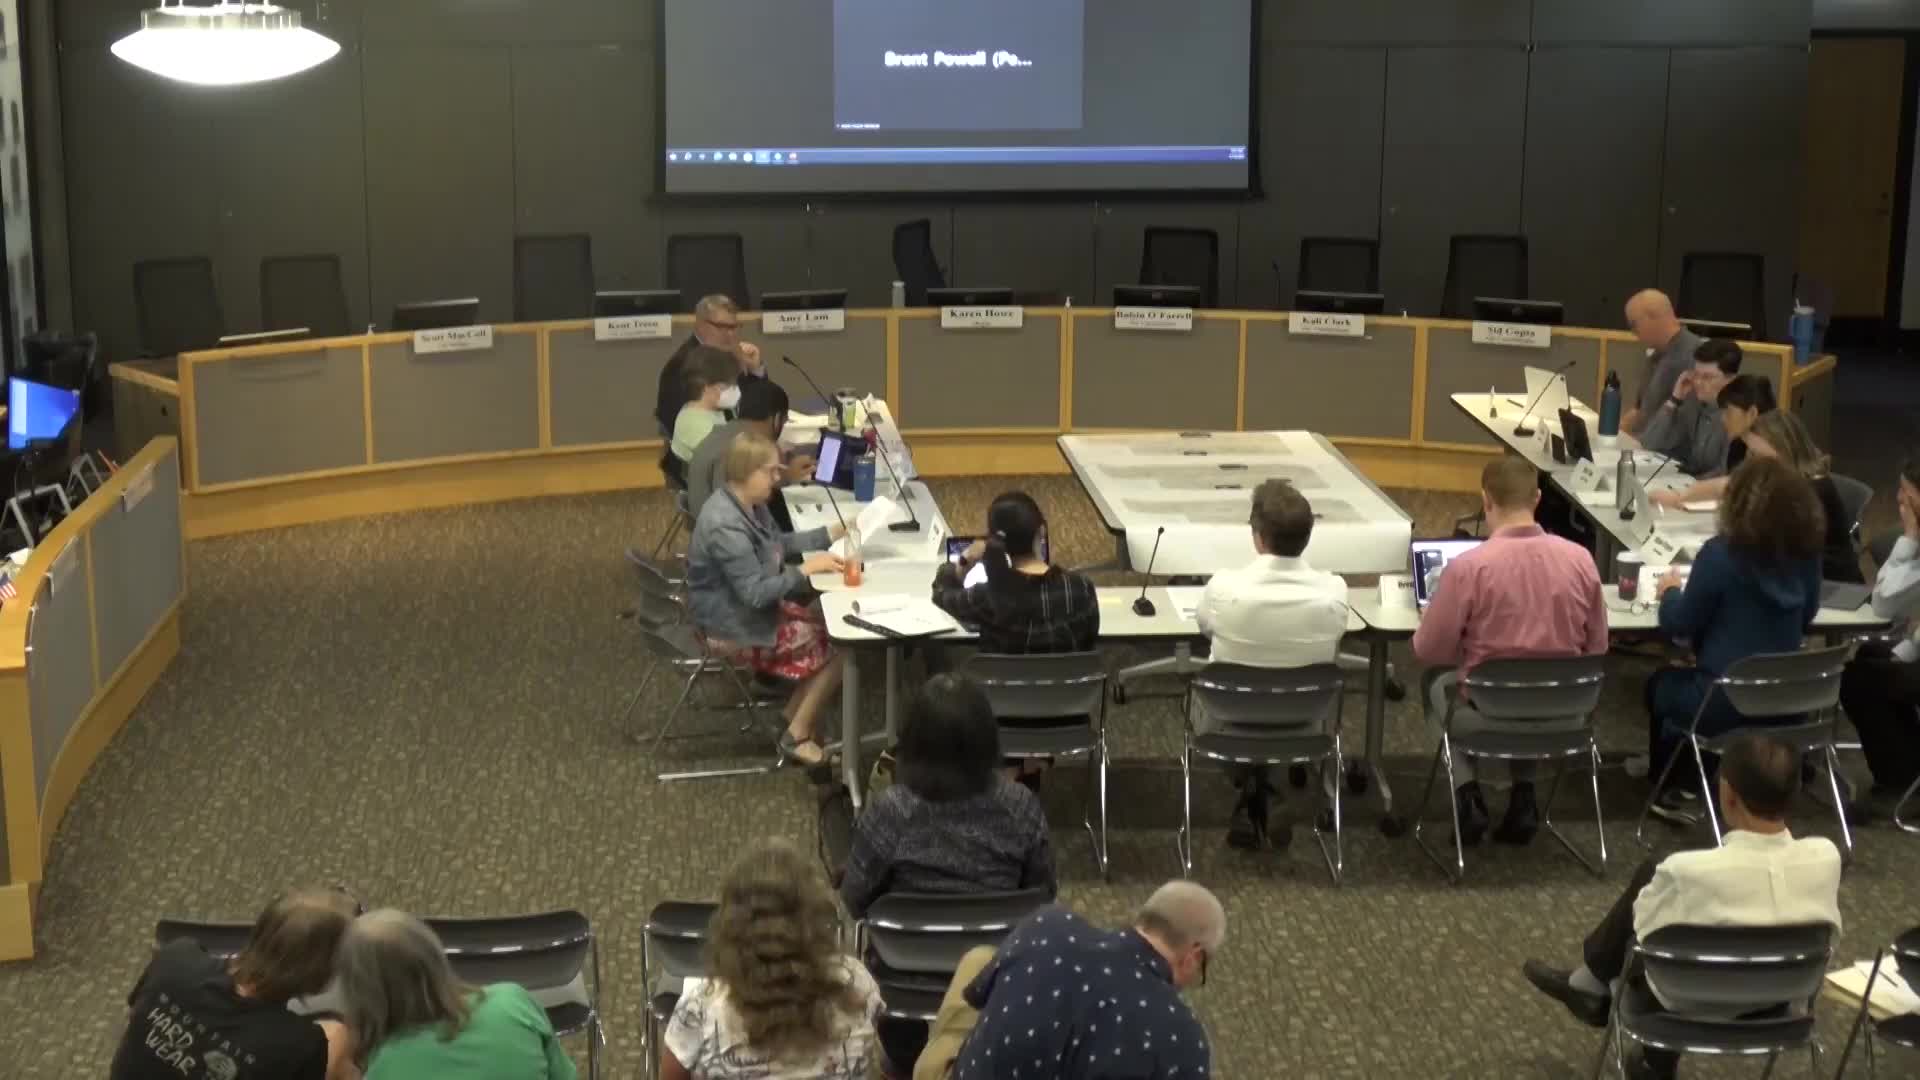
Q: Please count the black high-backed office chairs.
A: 9